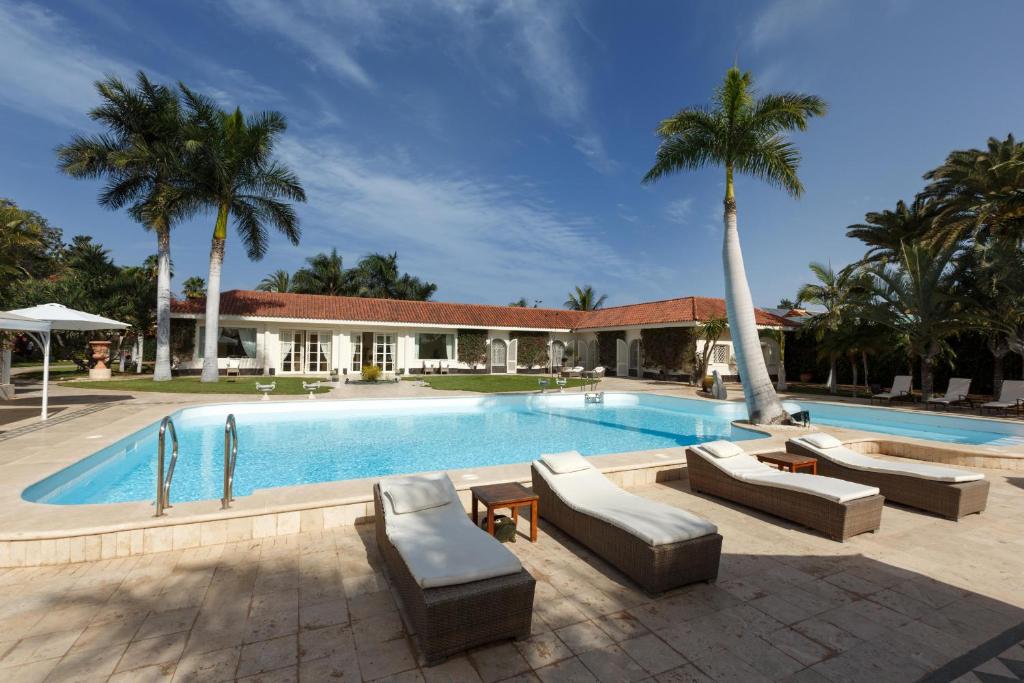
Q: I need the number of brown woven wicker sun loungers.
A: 4